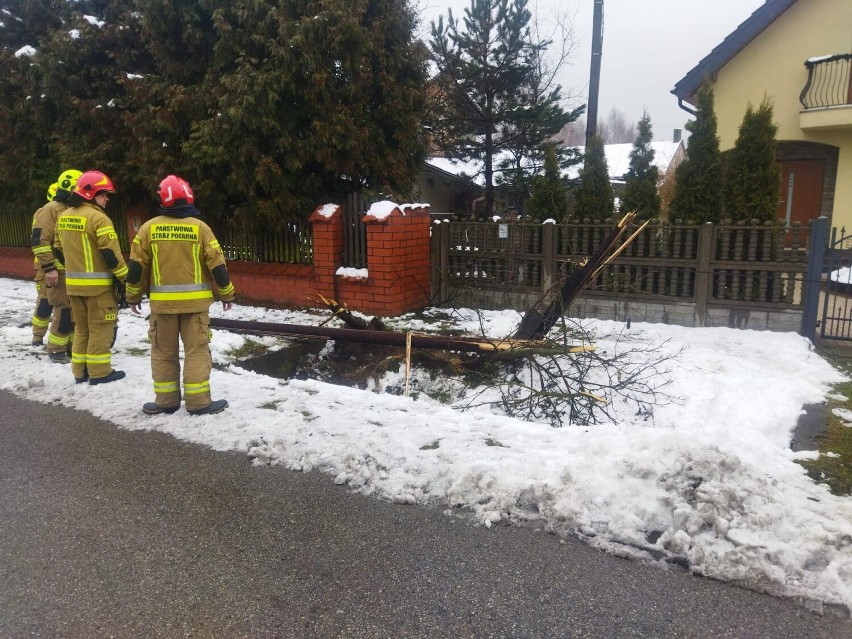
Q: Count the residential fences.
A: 2